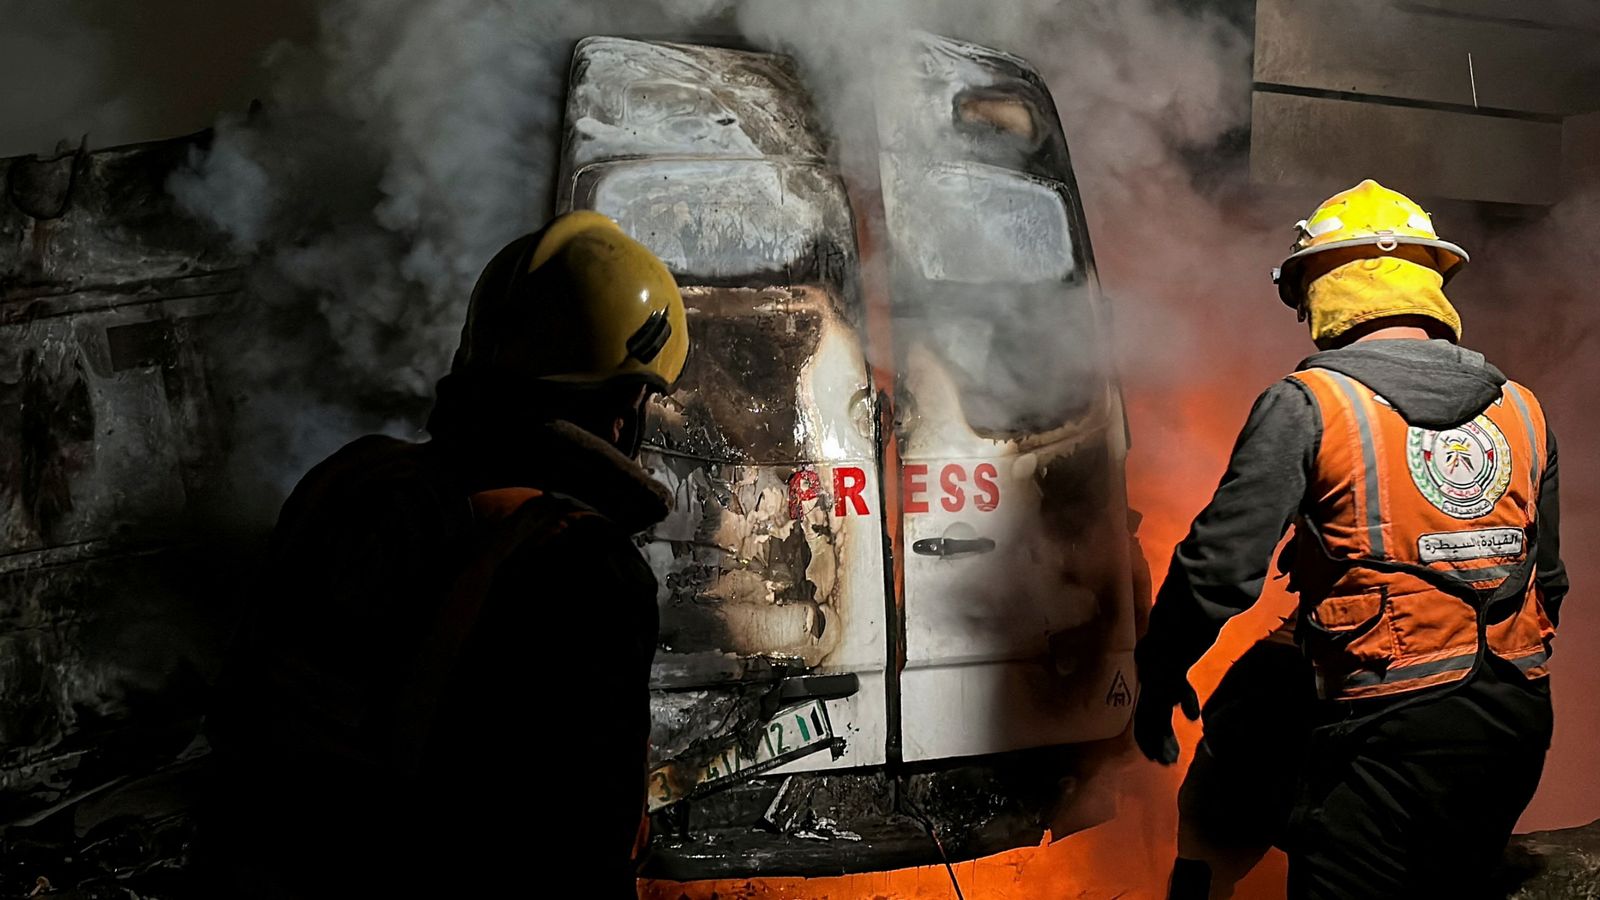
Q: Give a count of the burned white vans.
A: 1